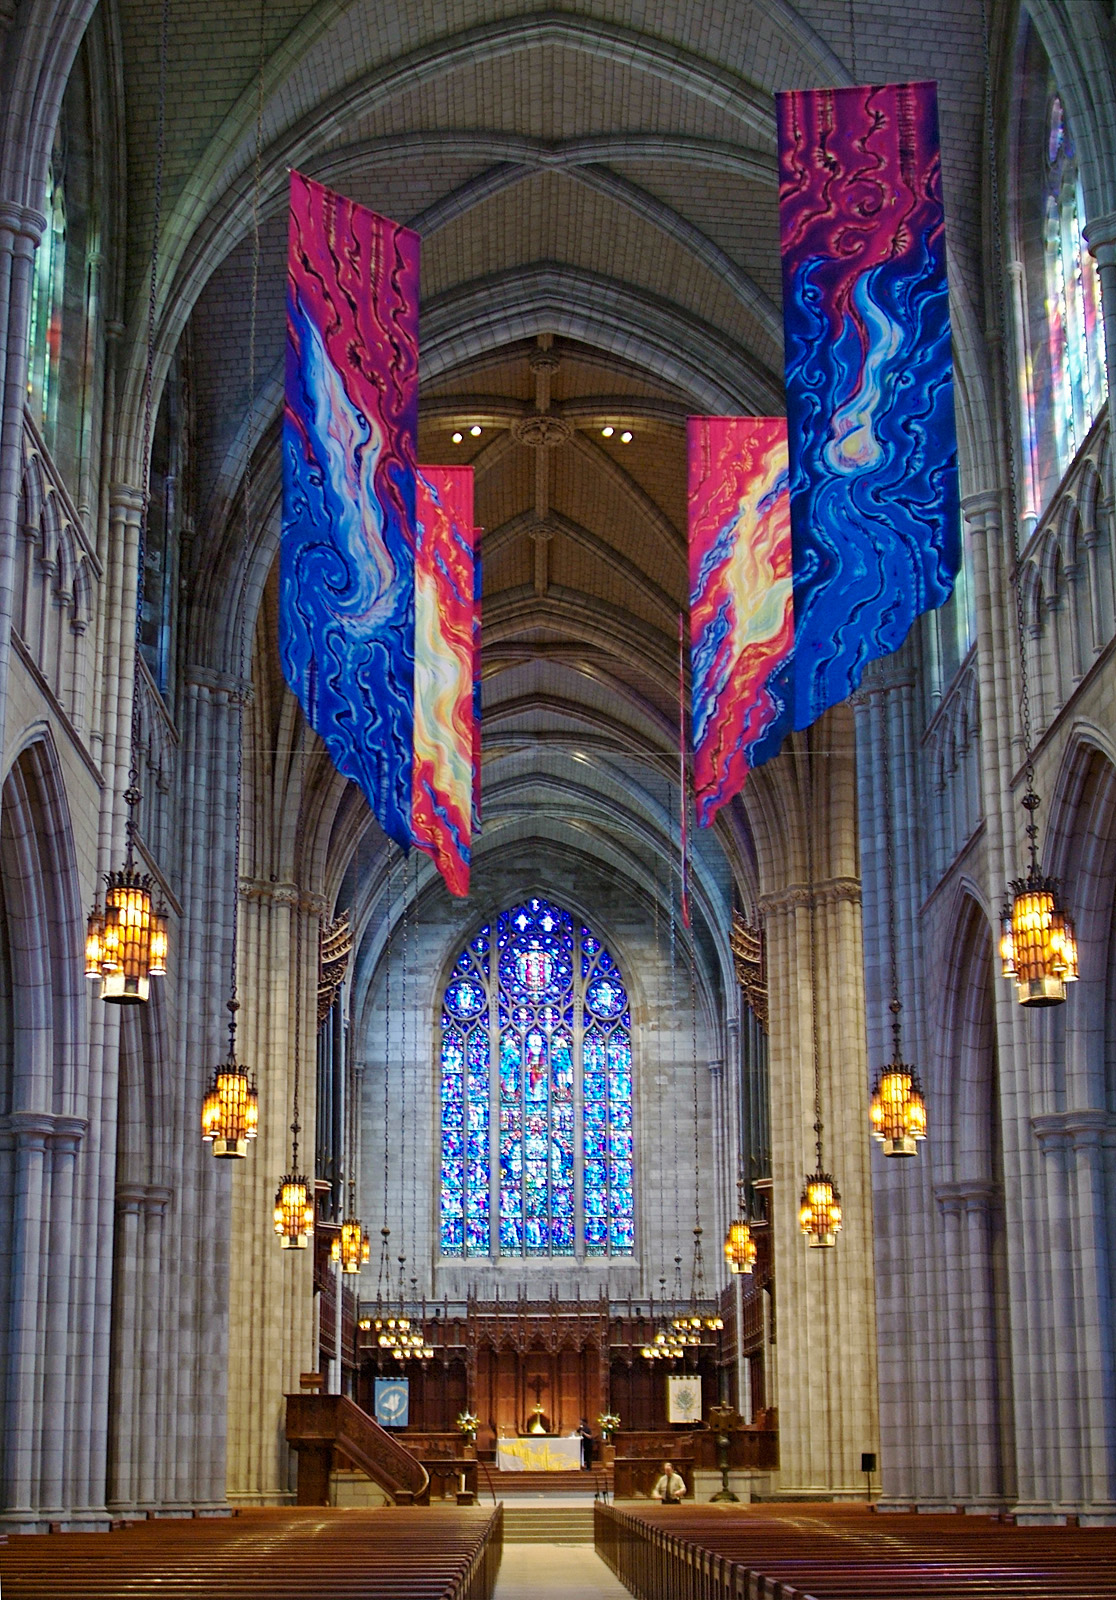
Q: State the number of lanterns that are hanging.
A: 8